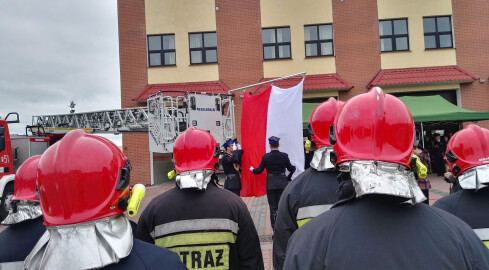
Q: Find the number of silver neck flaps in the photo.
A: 6